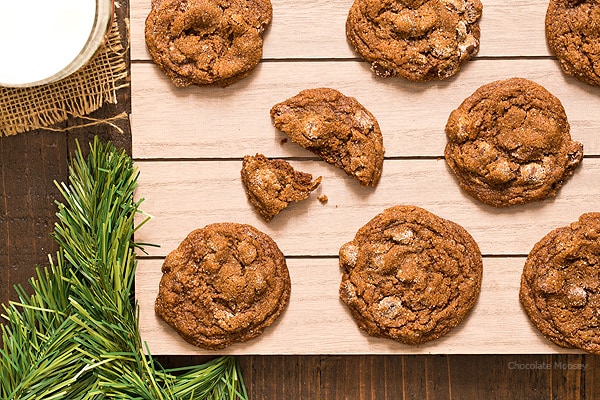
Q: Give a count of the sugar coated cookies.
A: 8